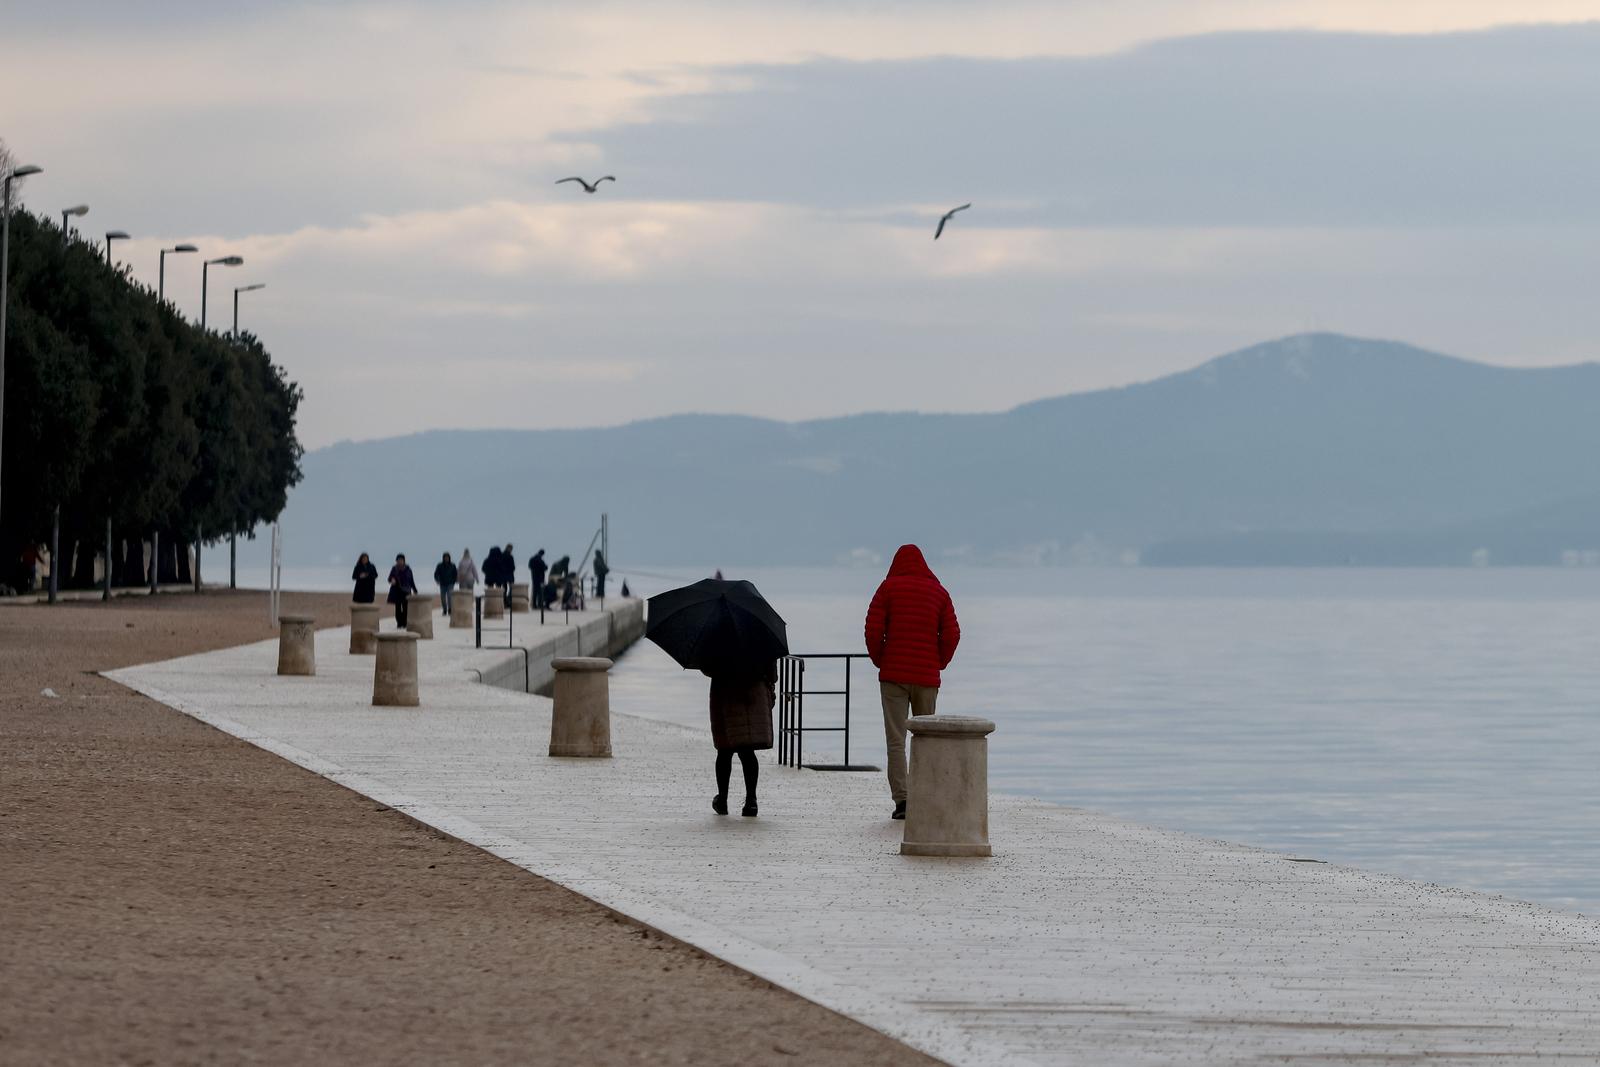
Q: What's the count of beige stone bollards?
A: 9